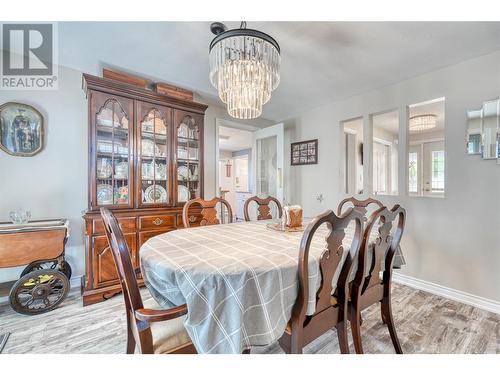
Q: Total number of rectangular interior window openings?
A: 3